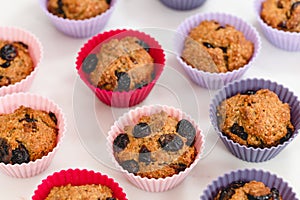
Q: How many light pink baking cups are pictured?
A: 3